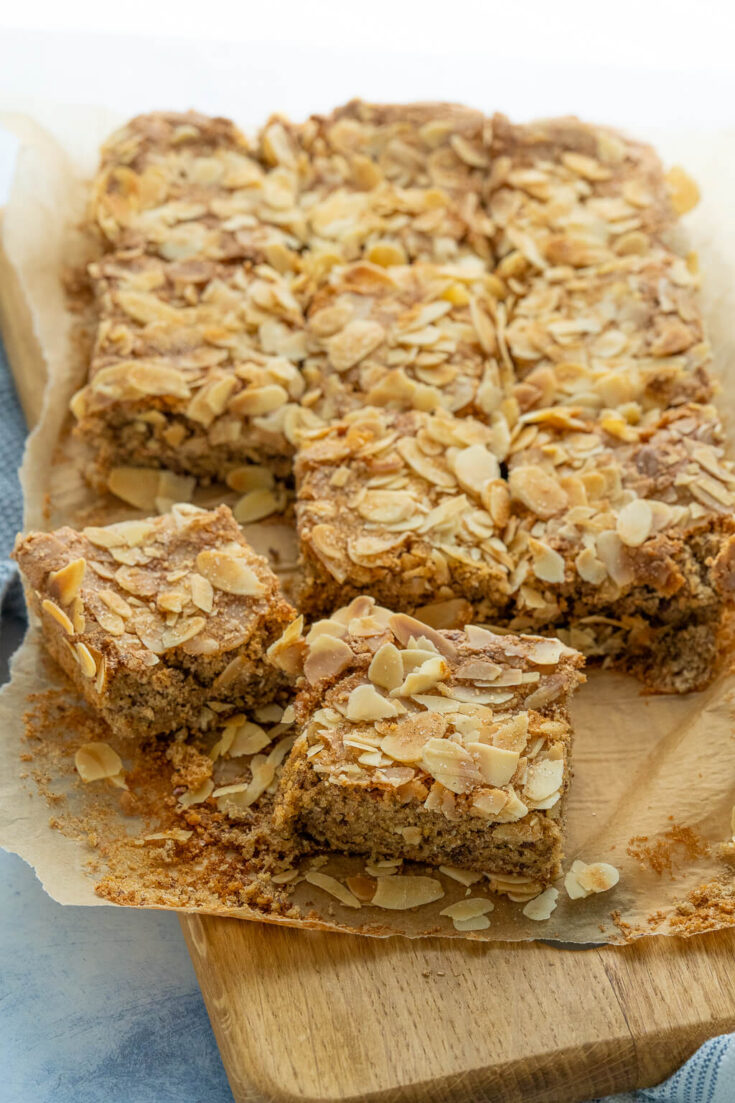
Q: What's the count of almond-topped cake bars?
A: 10